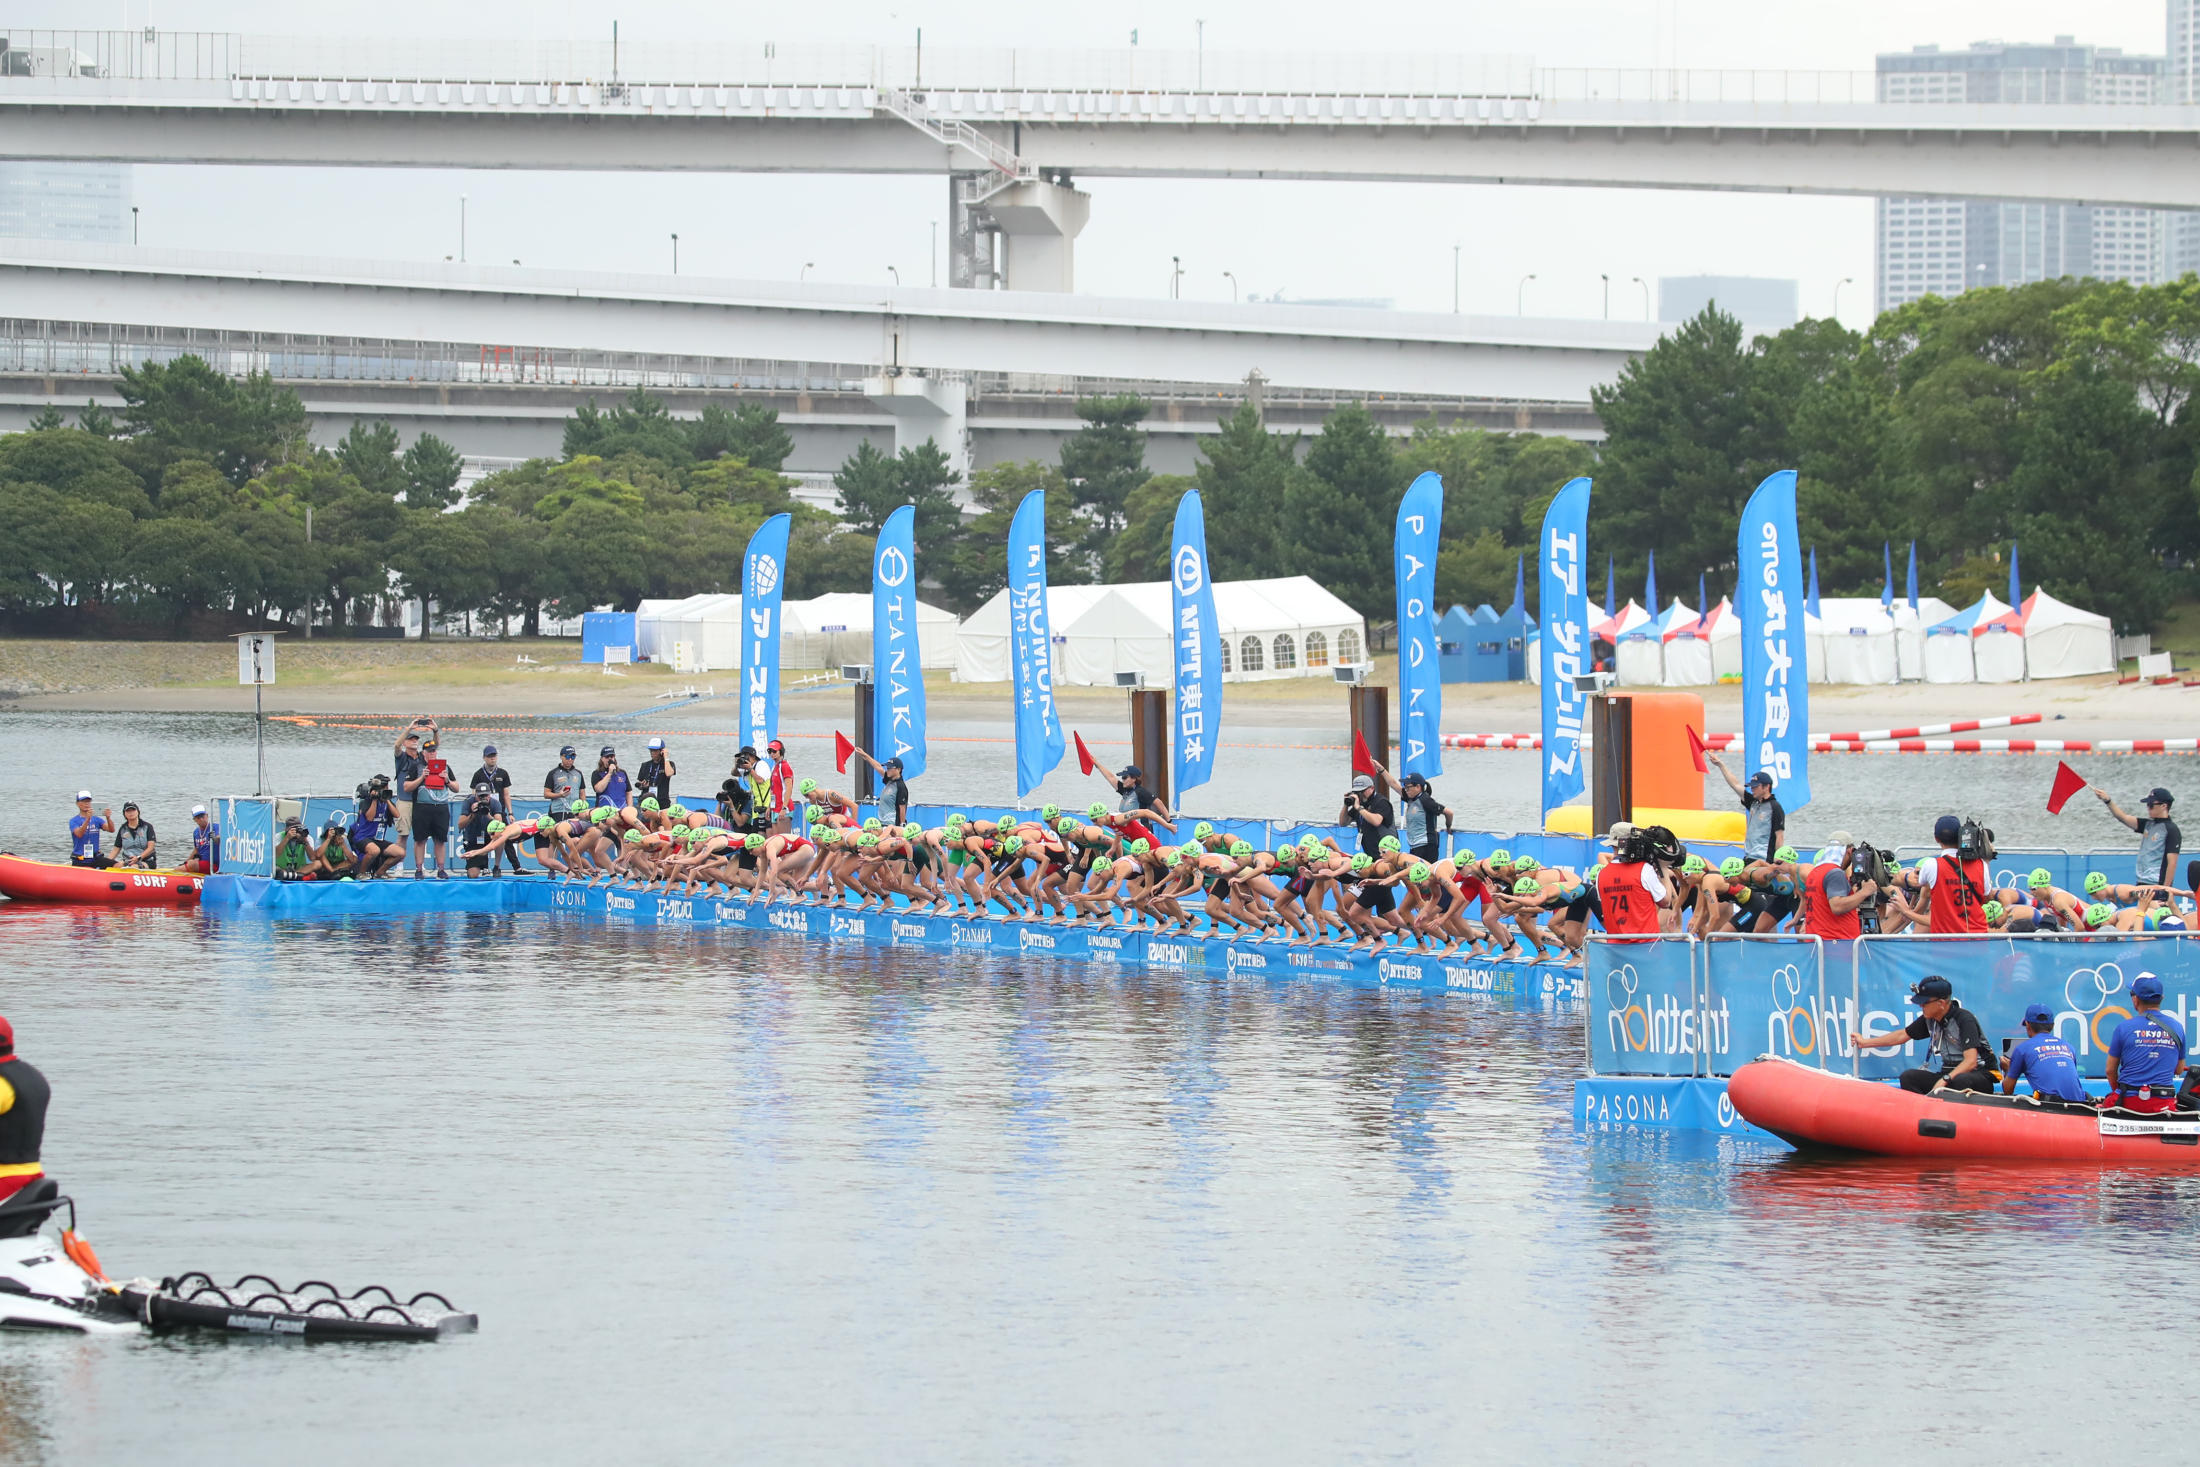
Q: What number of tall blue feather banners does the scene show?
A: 7